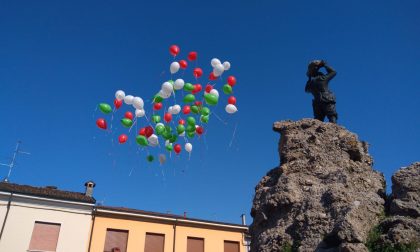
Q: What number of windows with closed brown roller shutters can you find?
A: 5